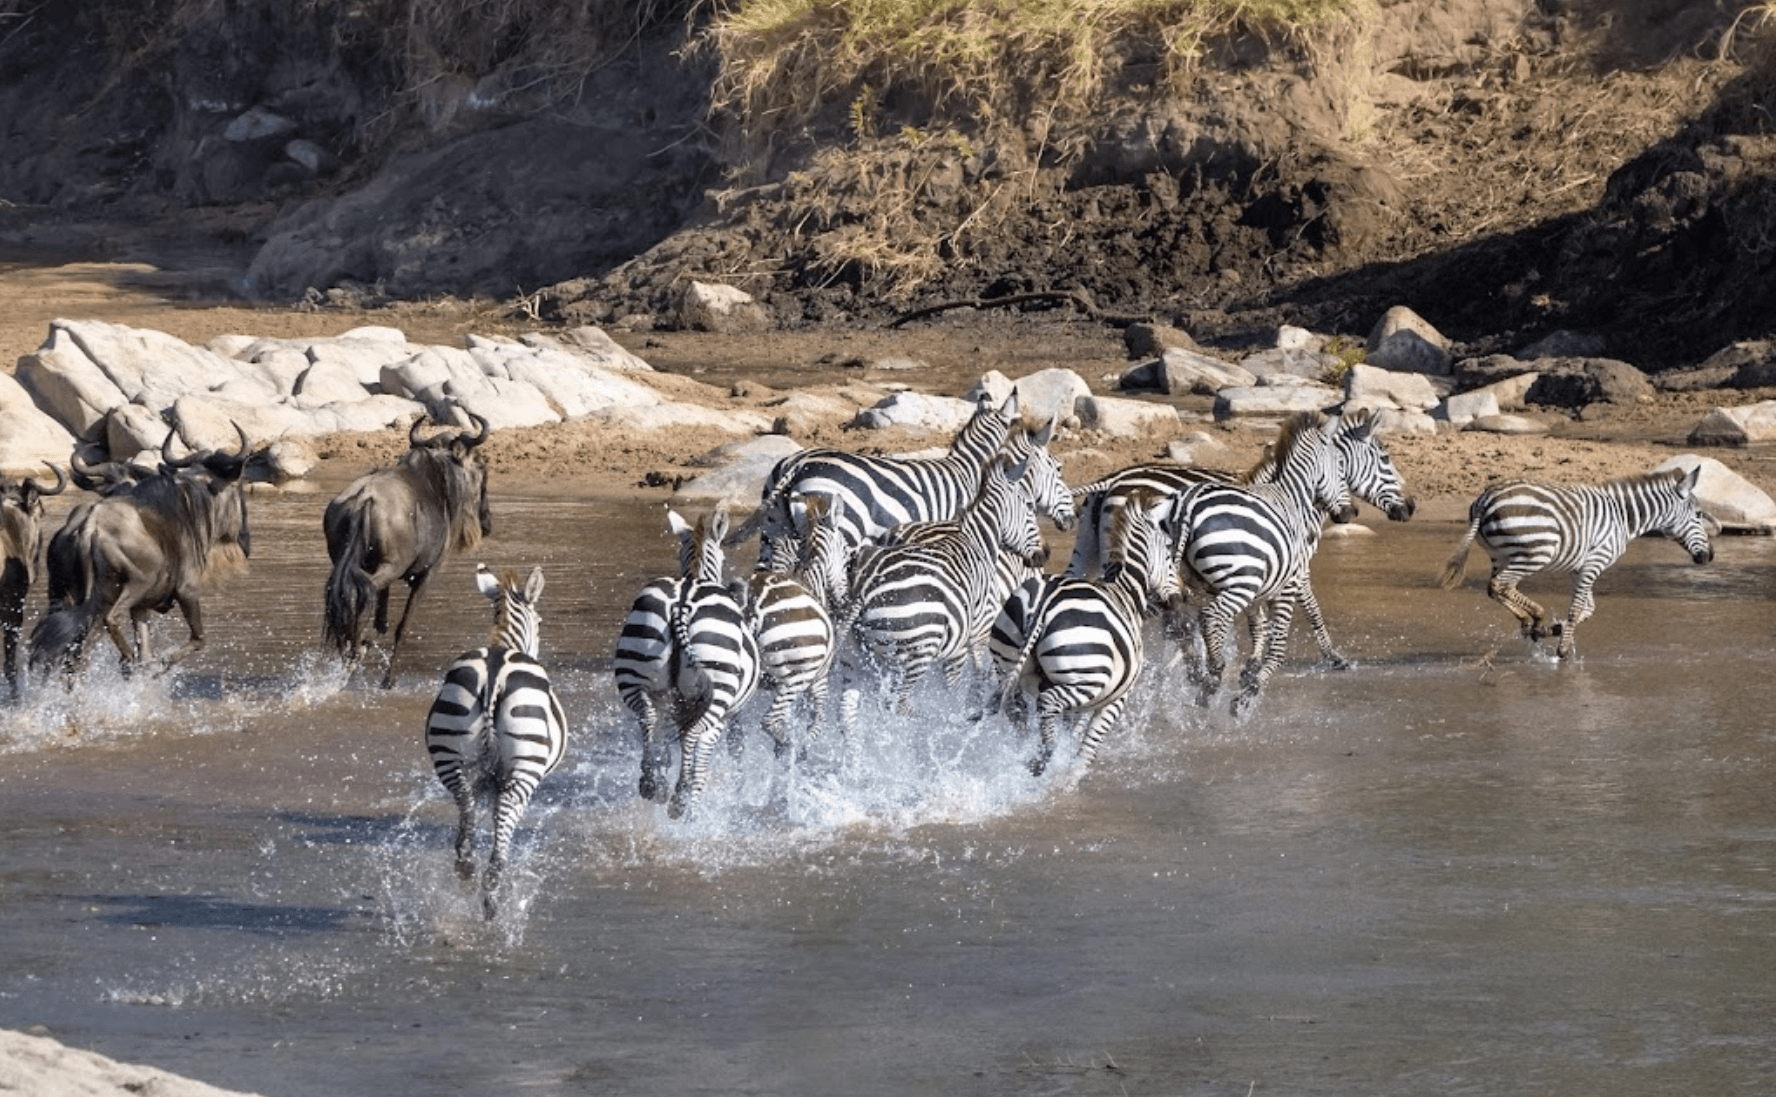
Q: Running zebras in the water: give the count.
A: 10